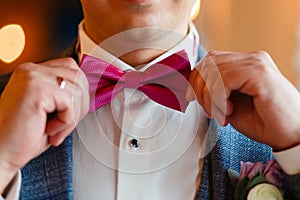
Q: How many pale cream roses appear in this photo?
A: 1